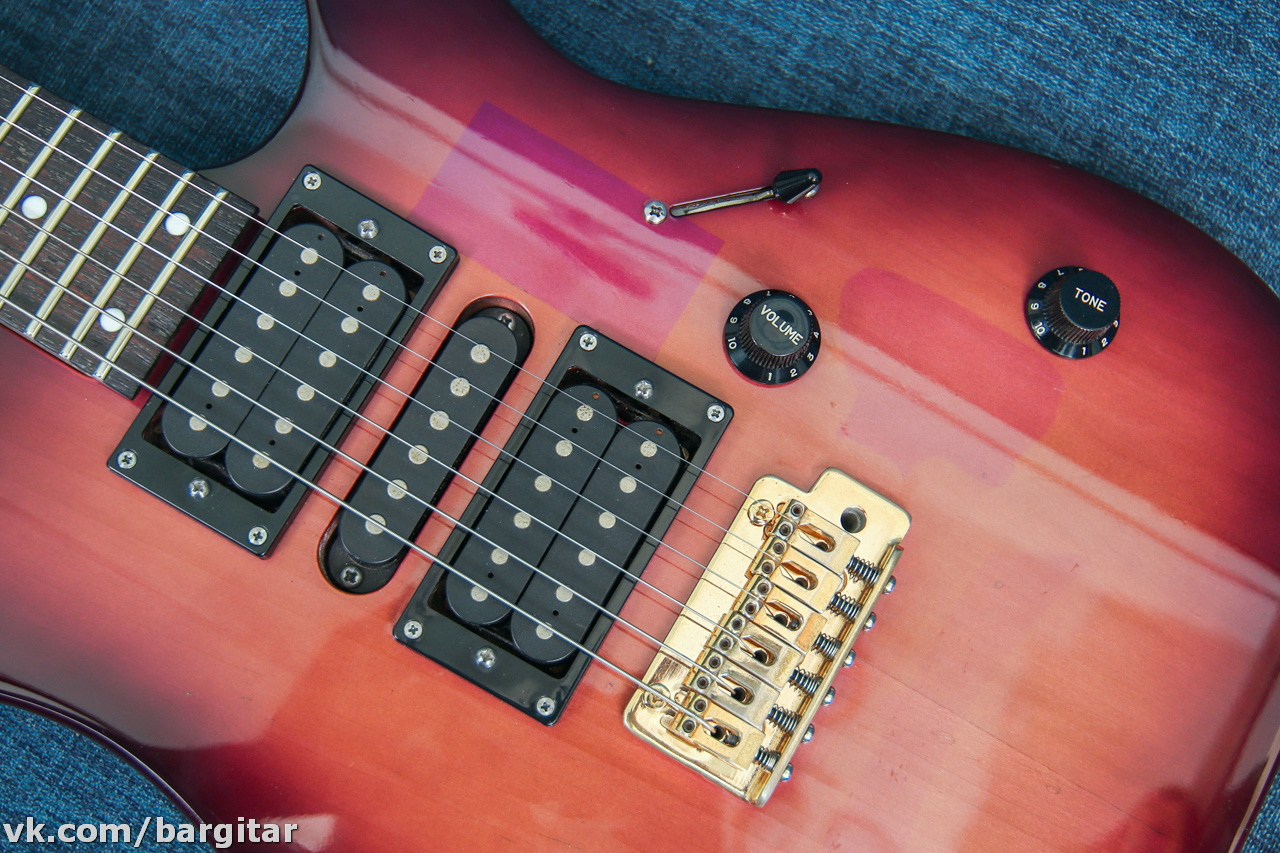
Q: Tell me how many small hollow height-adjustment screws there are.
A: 12